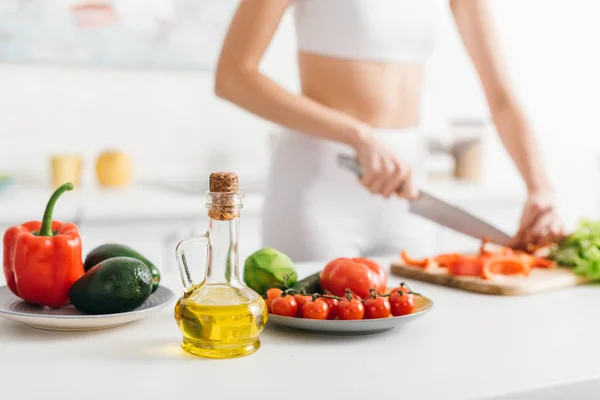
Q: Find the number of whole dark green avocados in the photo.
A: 2